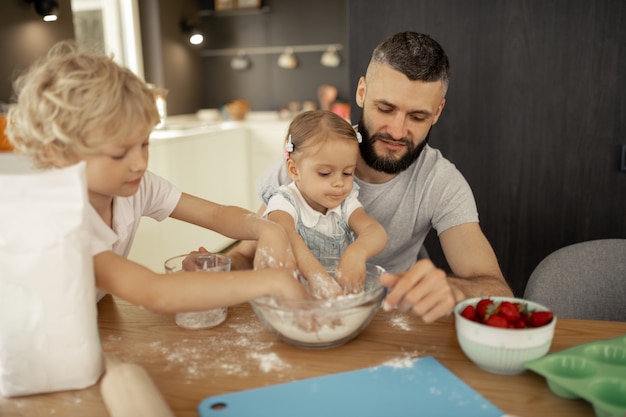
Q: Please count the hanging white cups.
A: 3